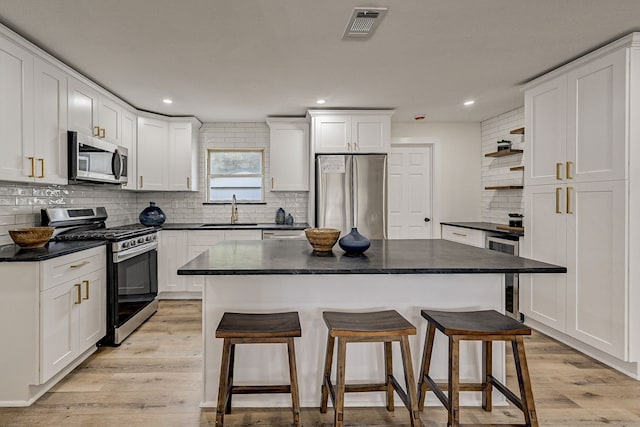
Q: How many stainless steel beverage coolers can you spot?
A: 1